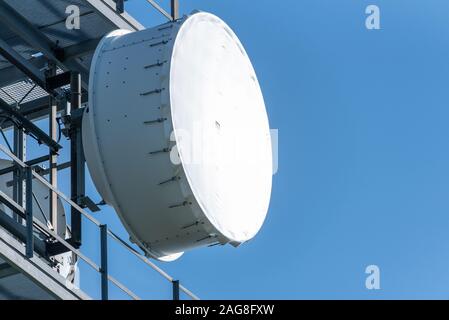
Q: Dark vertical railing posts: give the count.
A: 3